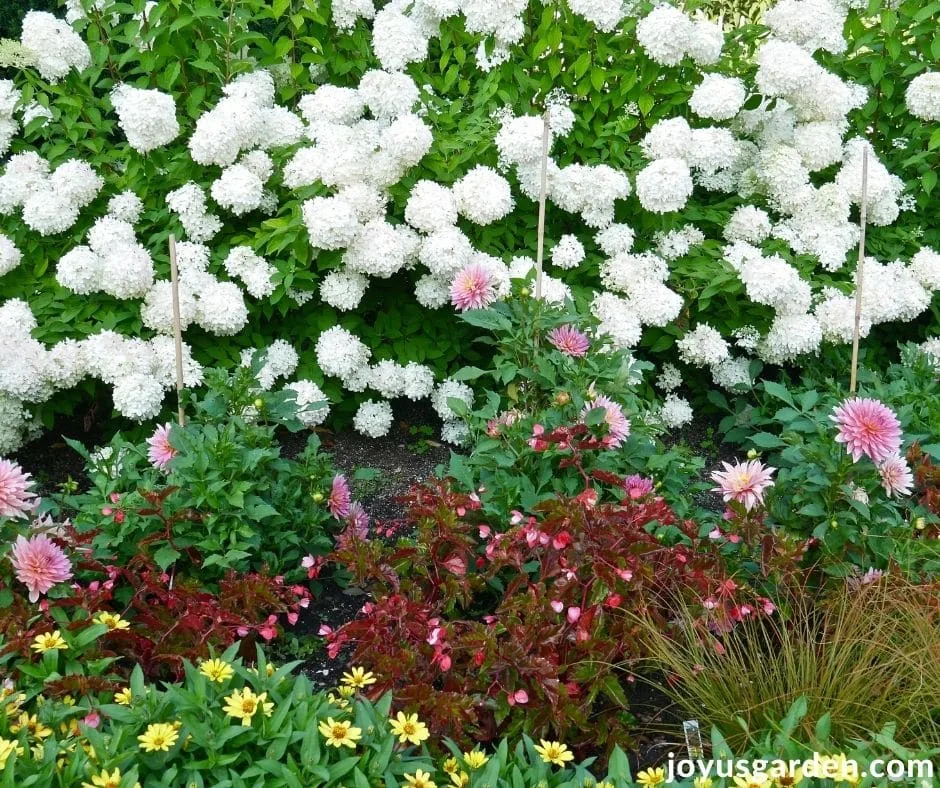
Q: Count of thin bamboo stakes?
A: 3